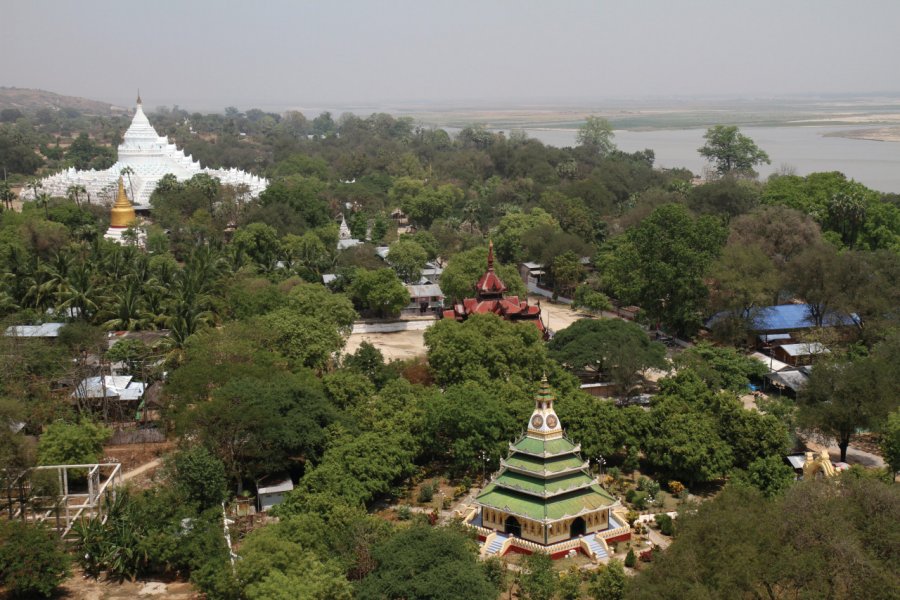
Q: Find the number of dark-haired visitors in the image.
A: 0